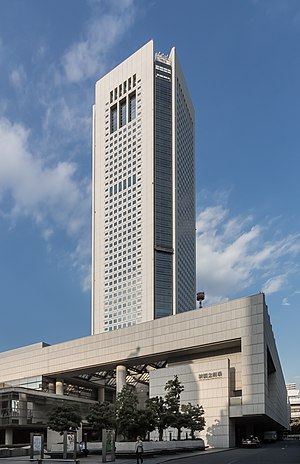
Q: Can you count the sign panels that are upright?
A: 3